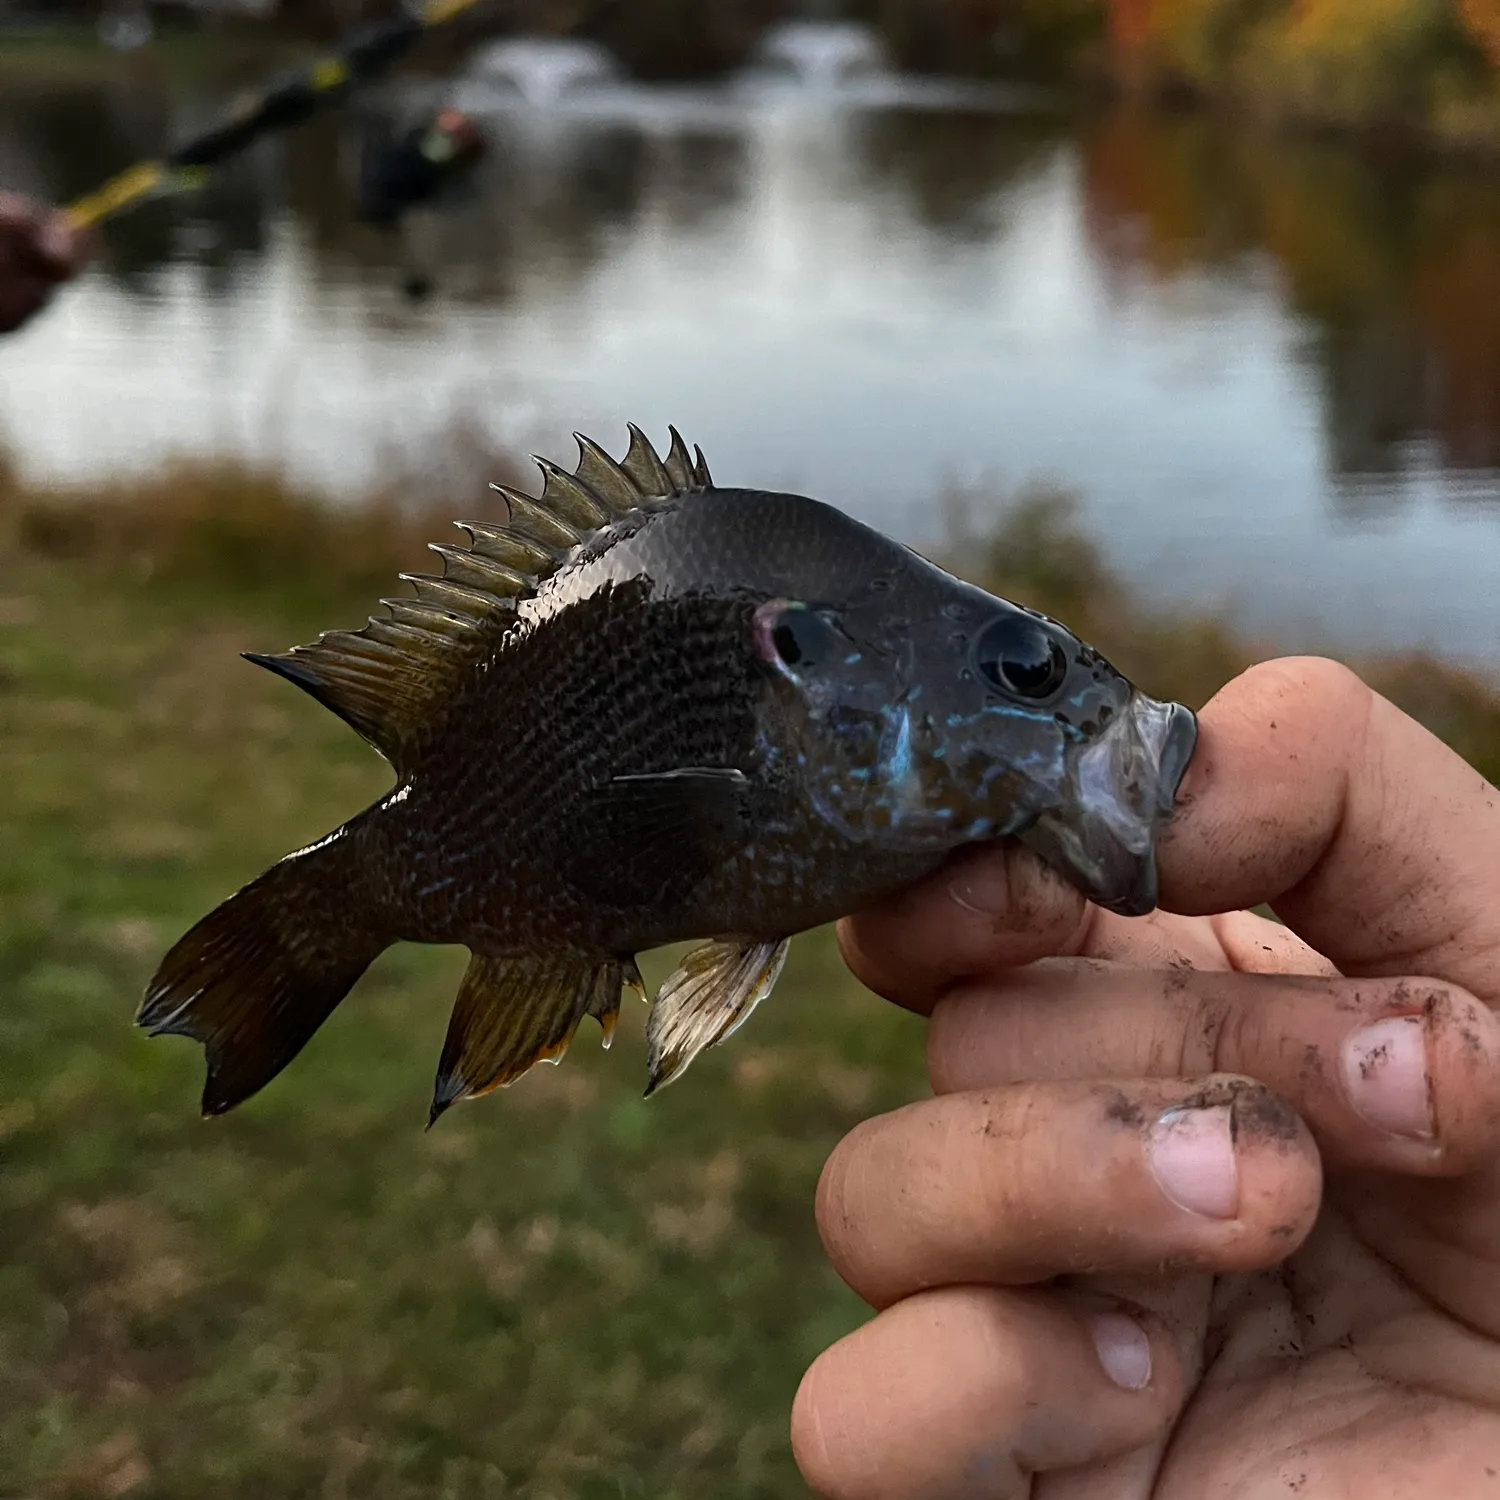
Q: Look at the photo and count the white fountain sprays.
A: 2